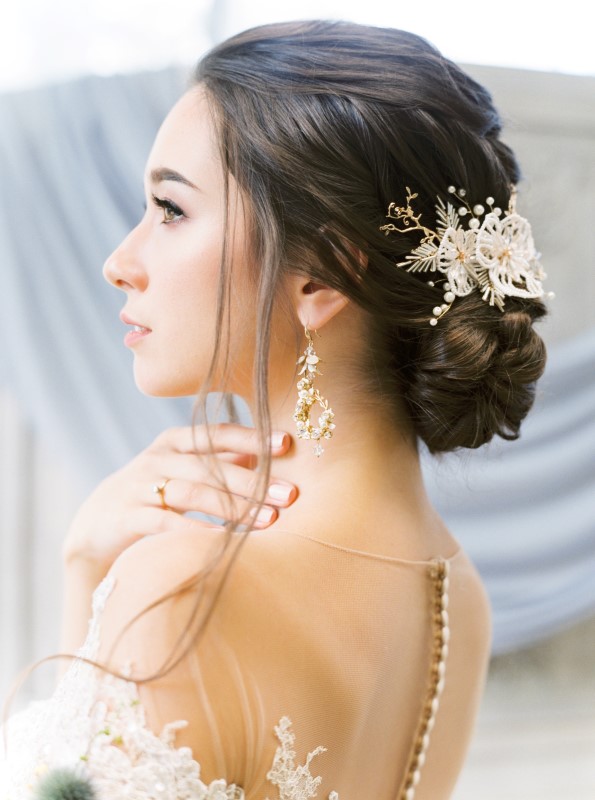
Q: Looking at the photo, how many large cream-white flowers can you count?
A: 2